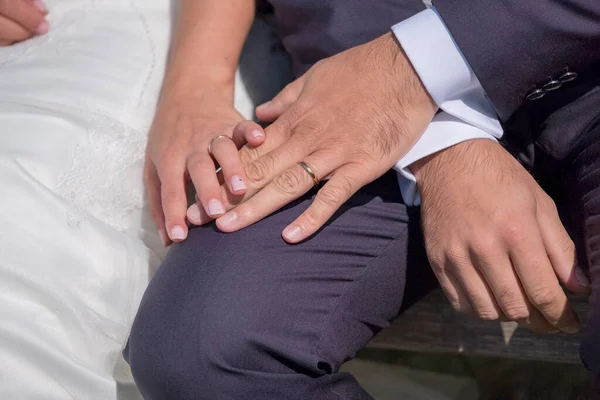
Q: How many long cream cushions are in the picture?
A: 0